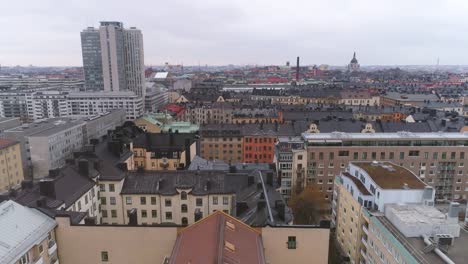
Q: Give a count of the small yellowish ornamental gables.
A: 2